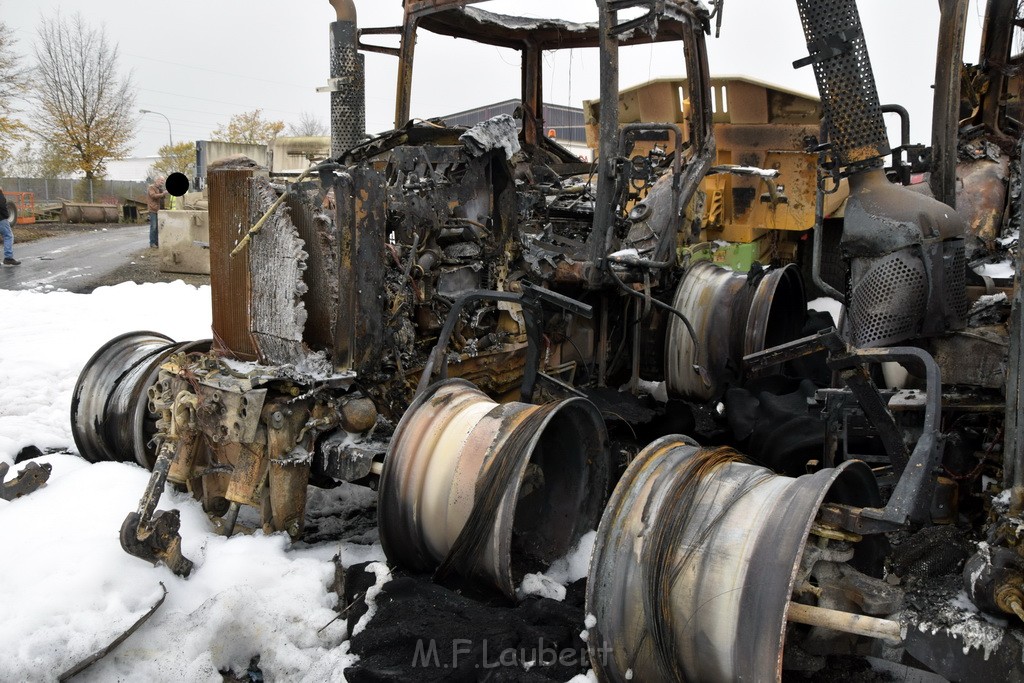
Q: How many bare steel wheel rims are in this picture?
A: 4